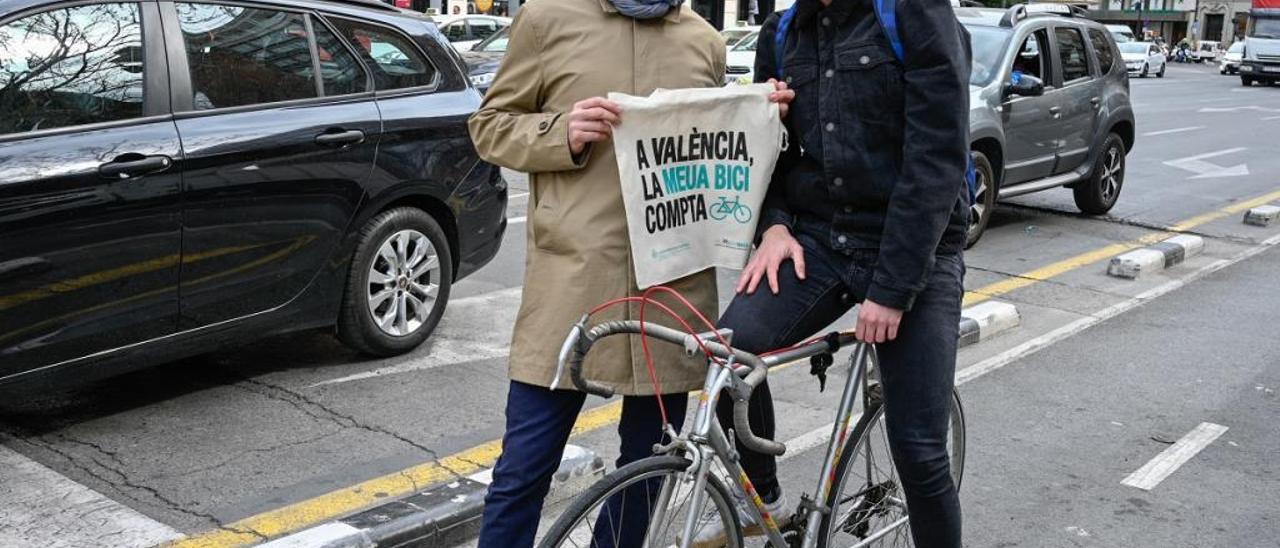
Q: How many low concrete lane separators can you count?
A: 4